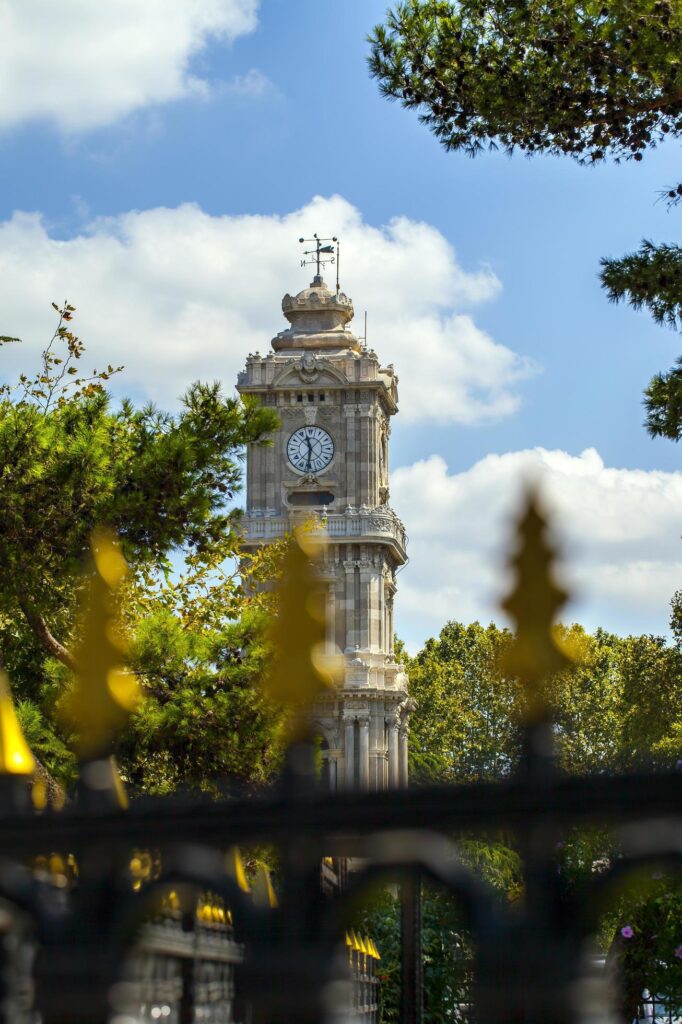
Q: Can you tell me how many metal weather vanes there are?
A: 1